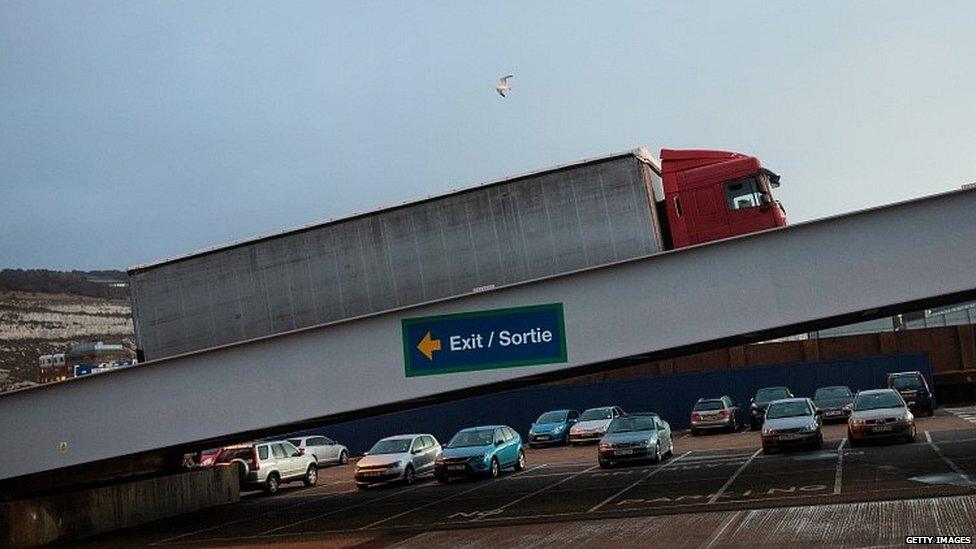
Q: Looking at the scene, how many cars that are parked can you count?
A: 14